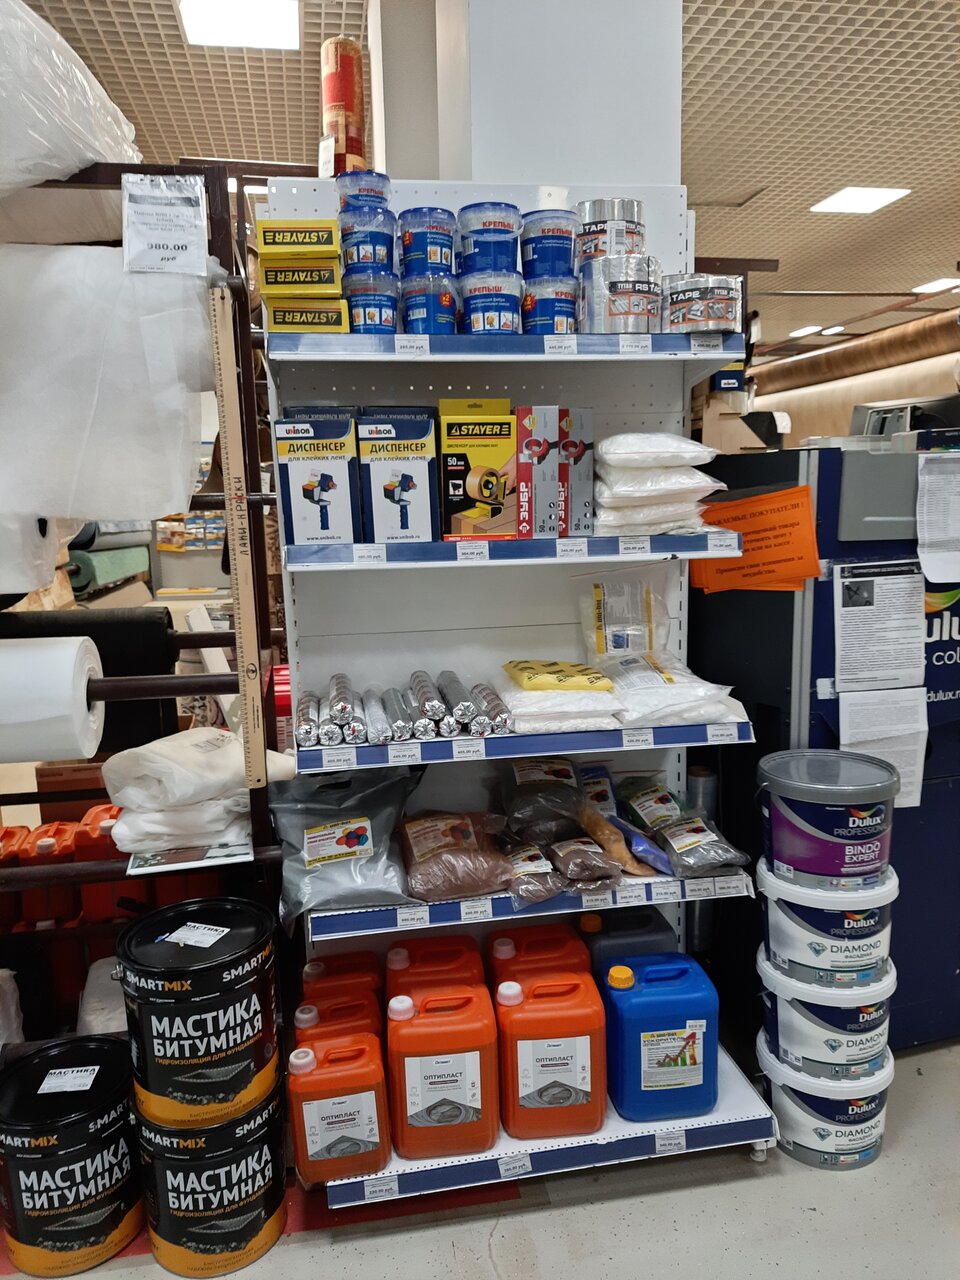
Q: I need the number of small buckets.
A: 9